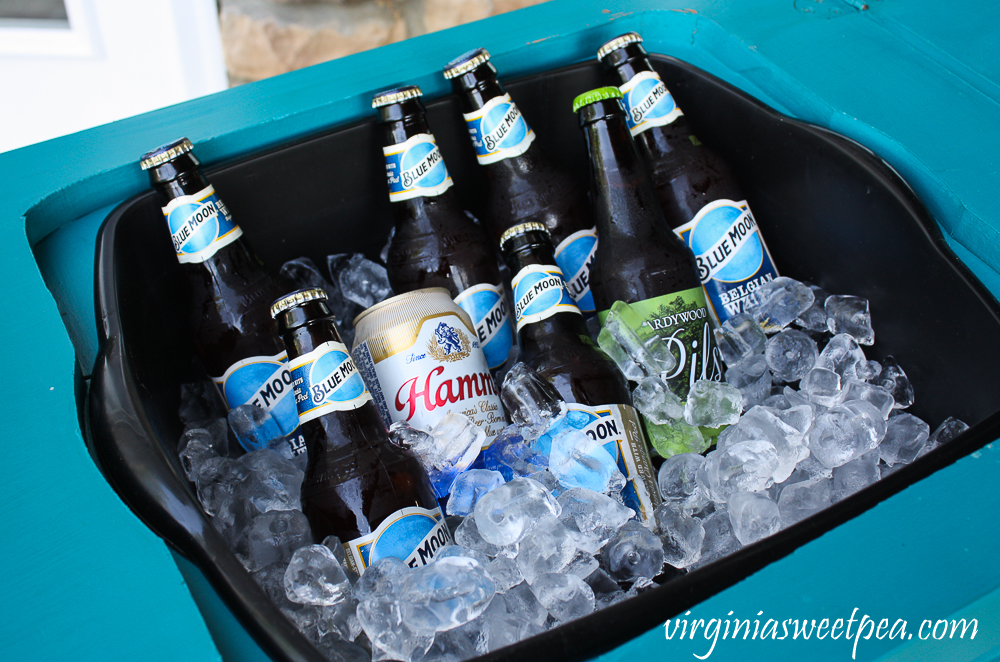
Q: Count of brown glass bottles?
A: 7